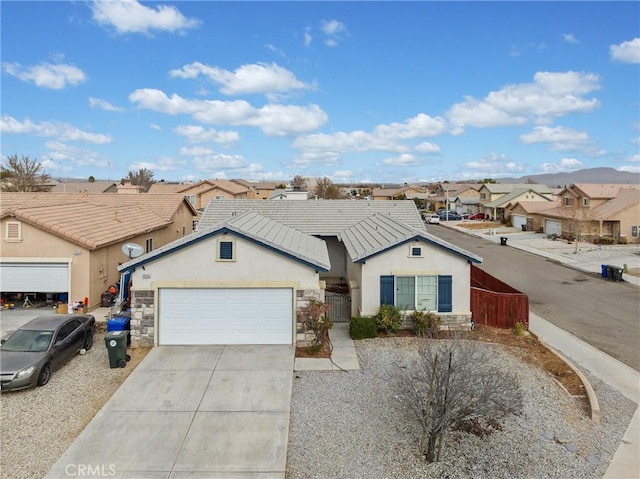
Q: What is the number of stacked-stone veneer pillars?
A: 2